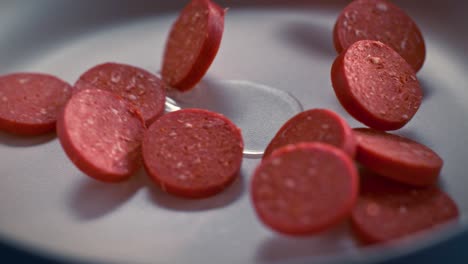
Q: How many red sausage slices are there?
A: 11